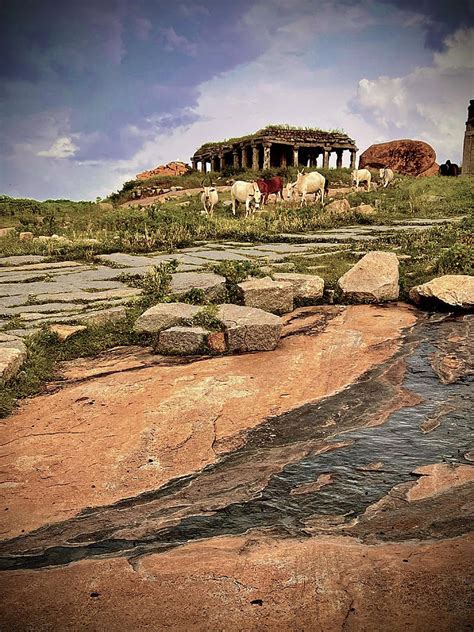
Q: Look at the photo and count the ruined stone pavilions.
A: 1